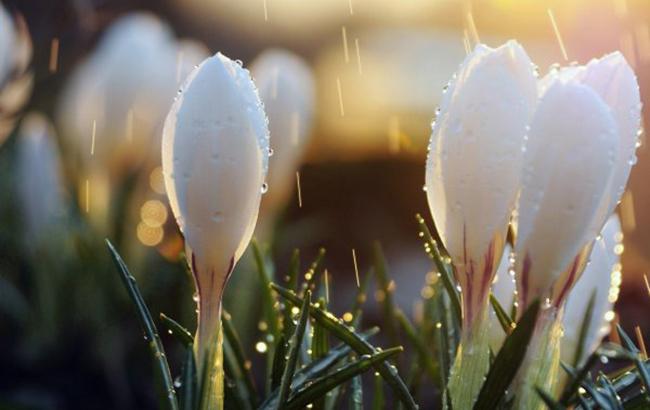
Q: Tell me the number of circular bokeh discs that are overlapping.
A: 2